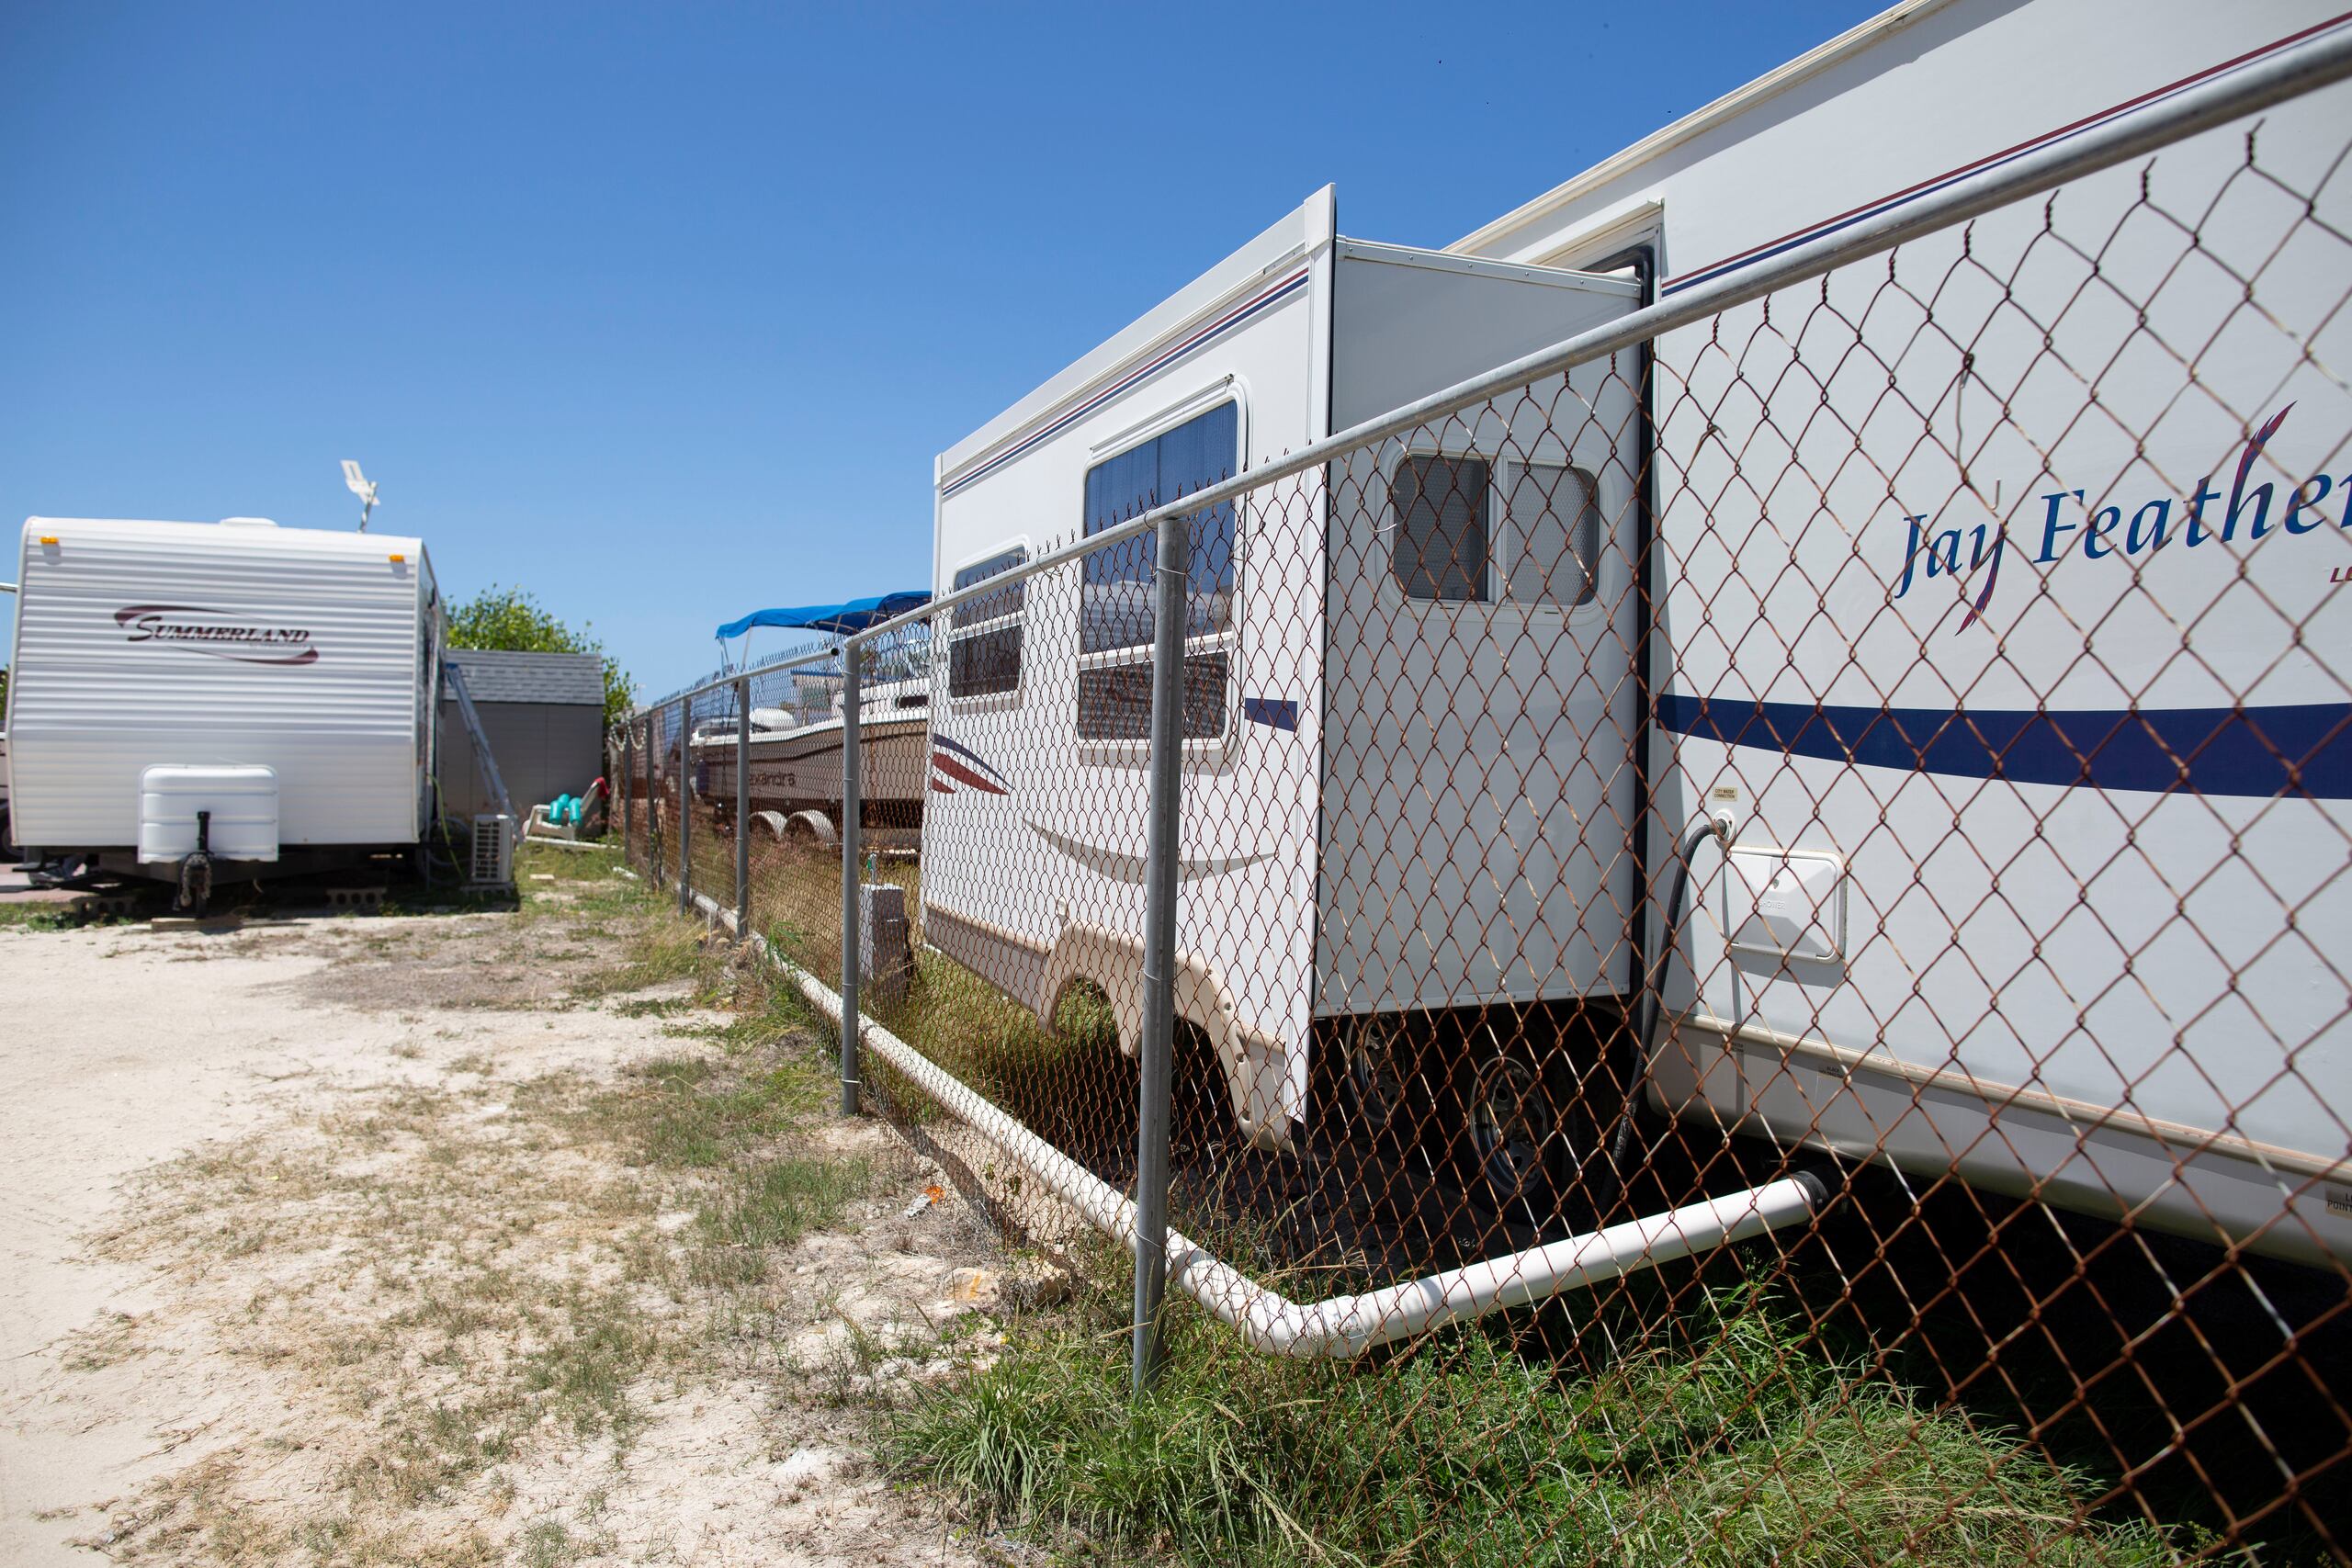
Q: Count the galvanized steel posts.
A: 6